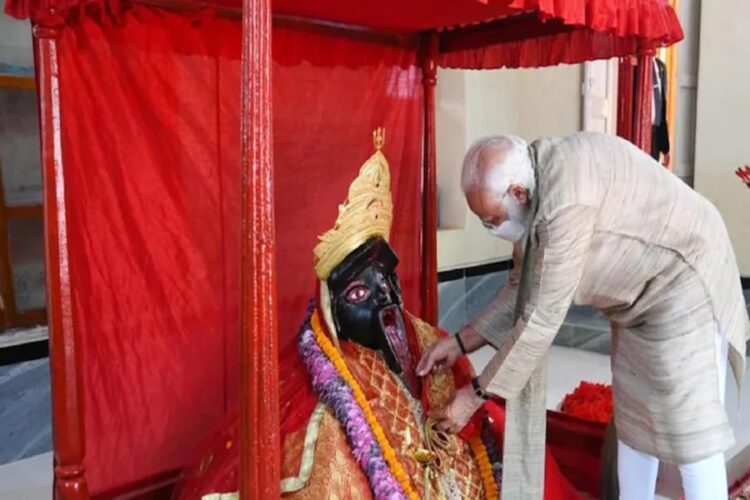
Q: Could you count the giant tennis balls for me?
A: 0